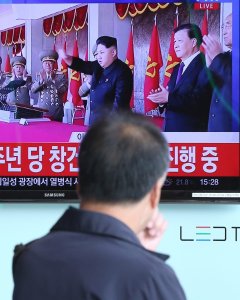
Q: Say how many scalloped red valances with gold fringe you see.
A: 3